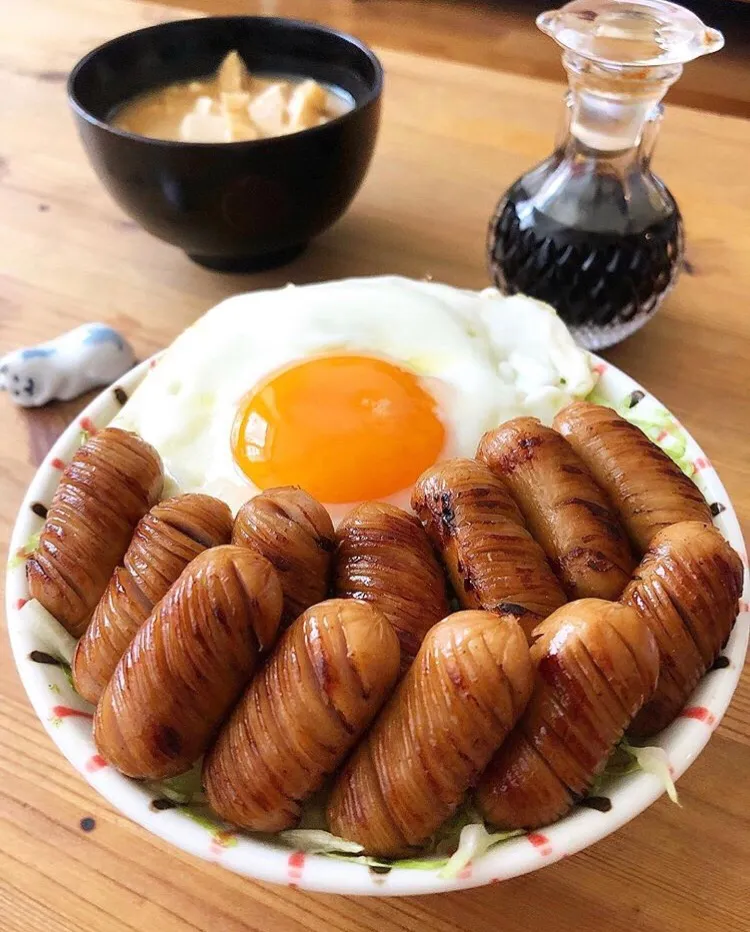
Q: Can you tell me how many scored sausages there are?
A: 12